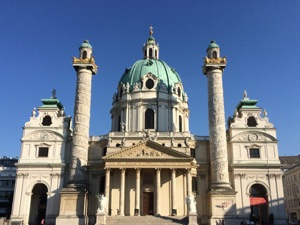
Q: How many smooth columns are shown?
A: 6